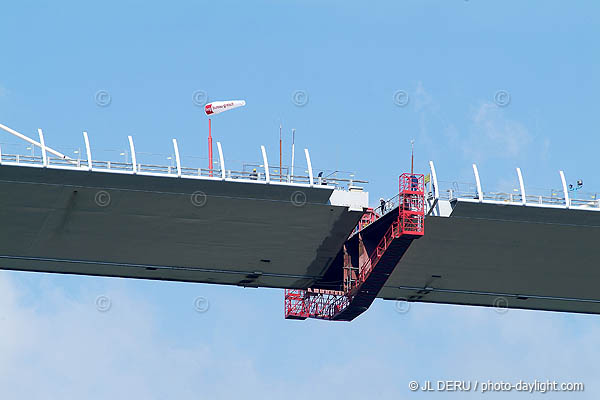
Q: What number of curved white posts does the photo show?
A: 11